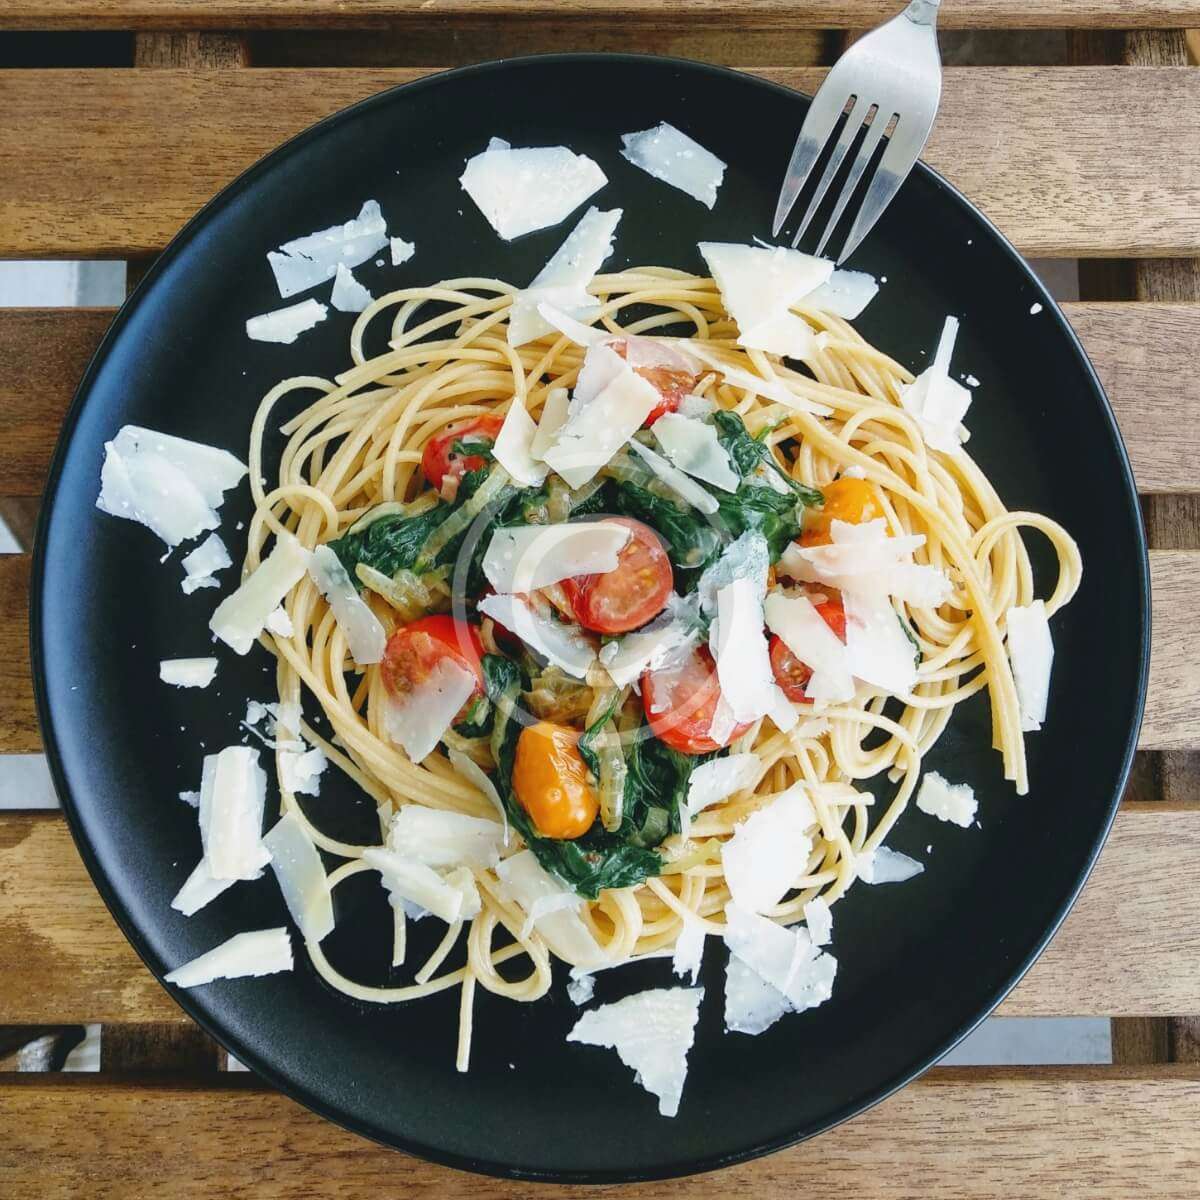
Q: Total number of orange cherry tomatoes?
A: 2